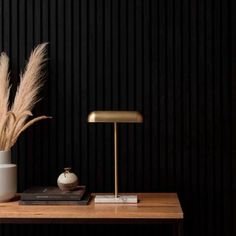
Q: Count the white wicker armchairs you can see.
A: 0